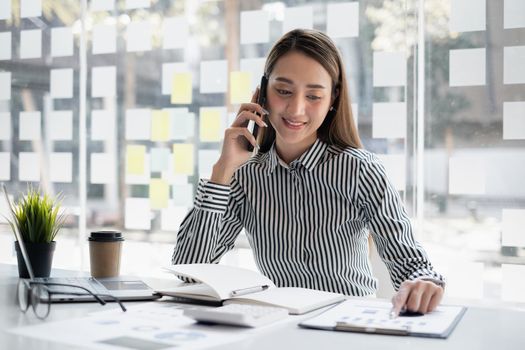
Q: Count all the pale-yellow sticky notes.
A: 7